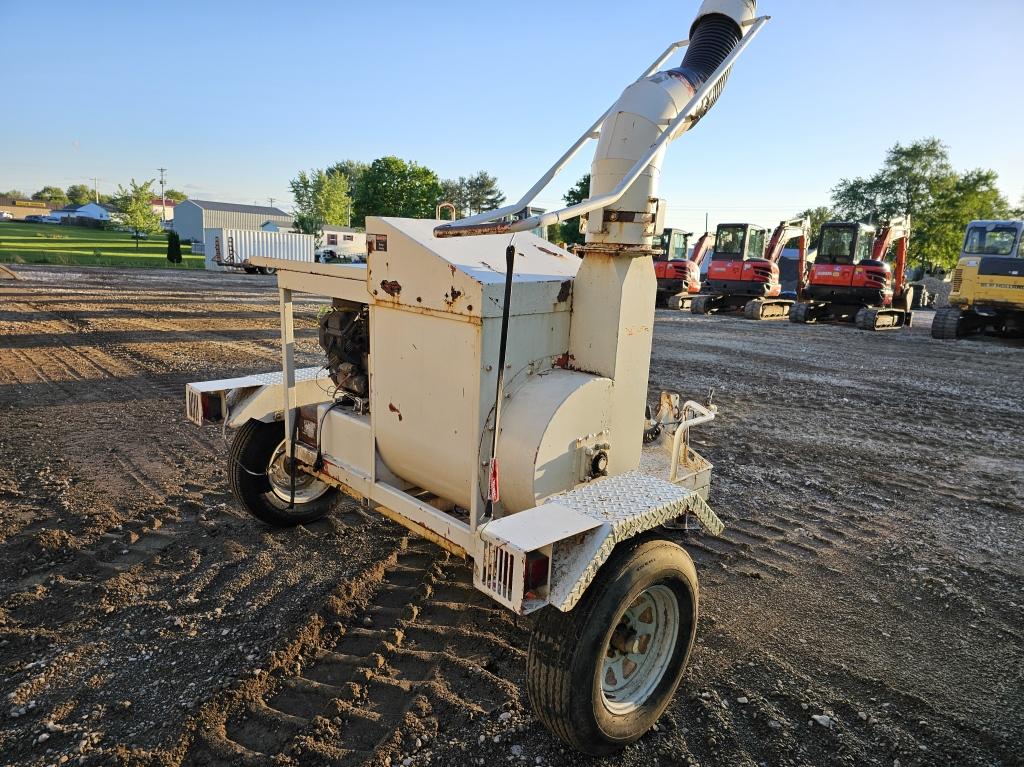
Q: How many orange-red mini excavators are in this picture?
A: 3